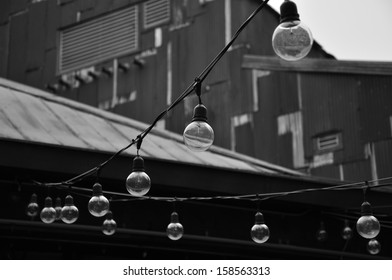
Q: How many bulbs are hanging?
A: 15